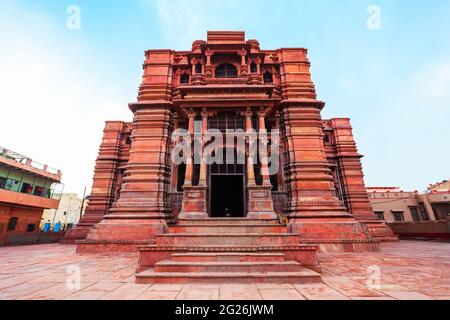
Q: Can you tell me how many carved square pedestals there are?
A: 2